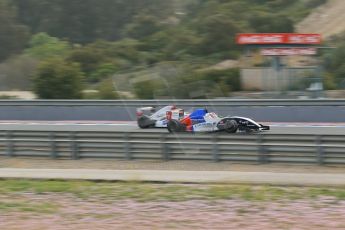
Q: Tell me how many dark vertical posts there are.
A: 8